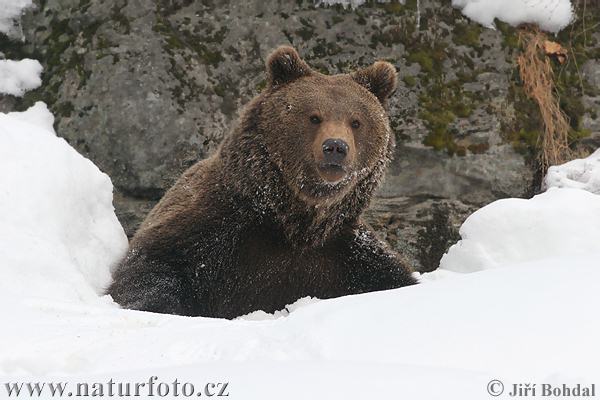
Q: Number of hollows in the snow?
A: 1